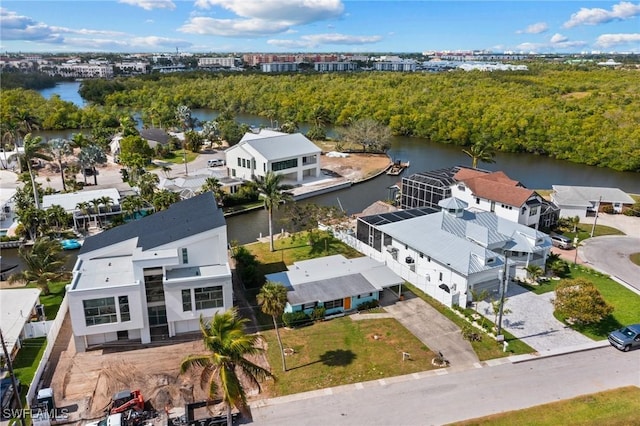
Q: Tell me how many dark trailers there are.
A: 1